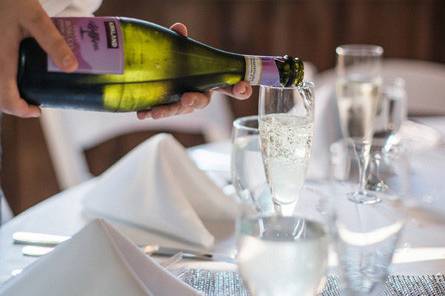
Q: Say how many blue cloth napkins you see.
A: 0